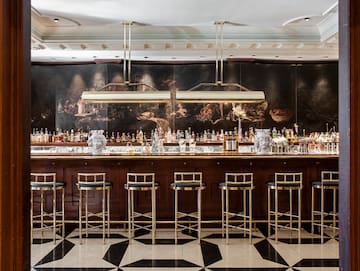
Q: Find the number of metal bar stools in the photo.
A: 7